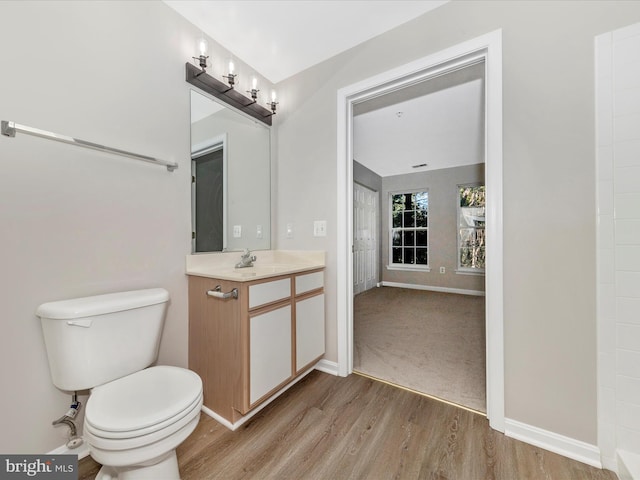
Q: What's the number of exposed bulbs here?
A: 4